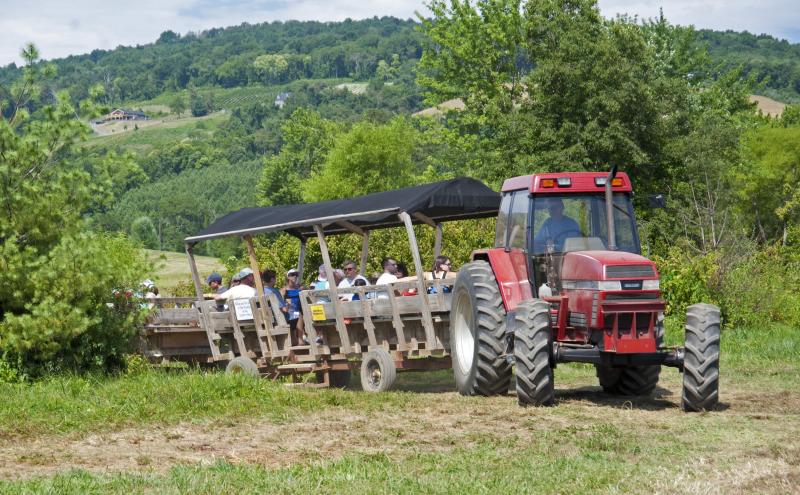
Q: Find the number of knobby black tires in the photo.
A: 4